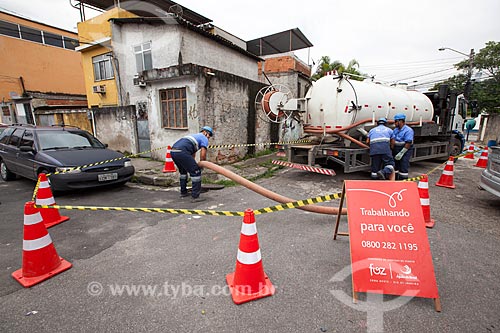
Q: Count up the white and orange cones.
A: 8